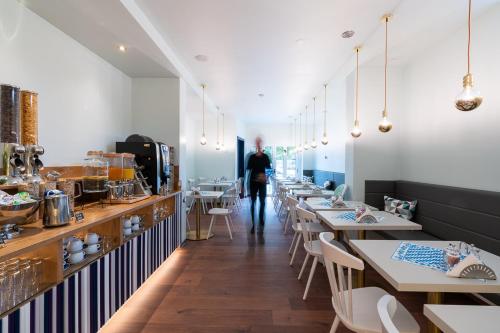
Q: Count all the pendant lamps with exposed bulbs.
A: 11